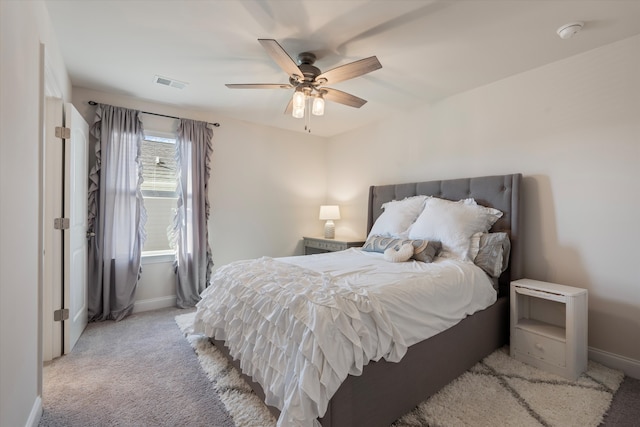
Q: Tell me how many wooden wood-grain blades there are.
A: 5